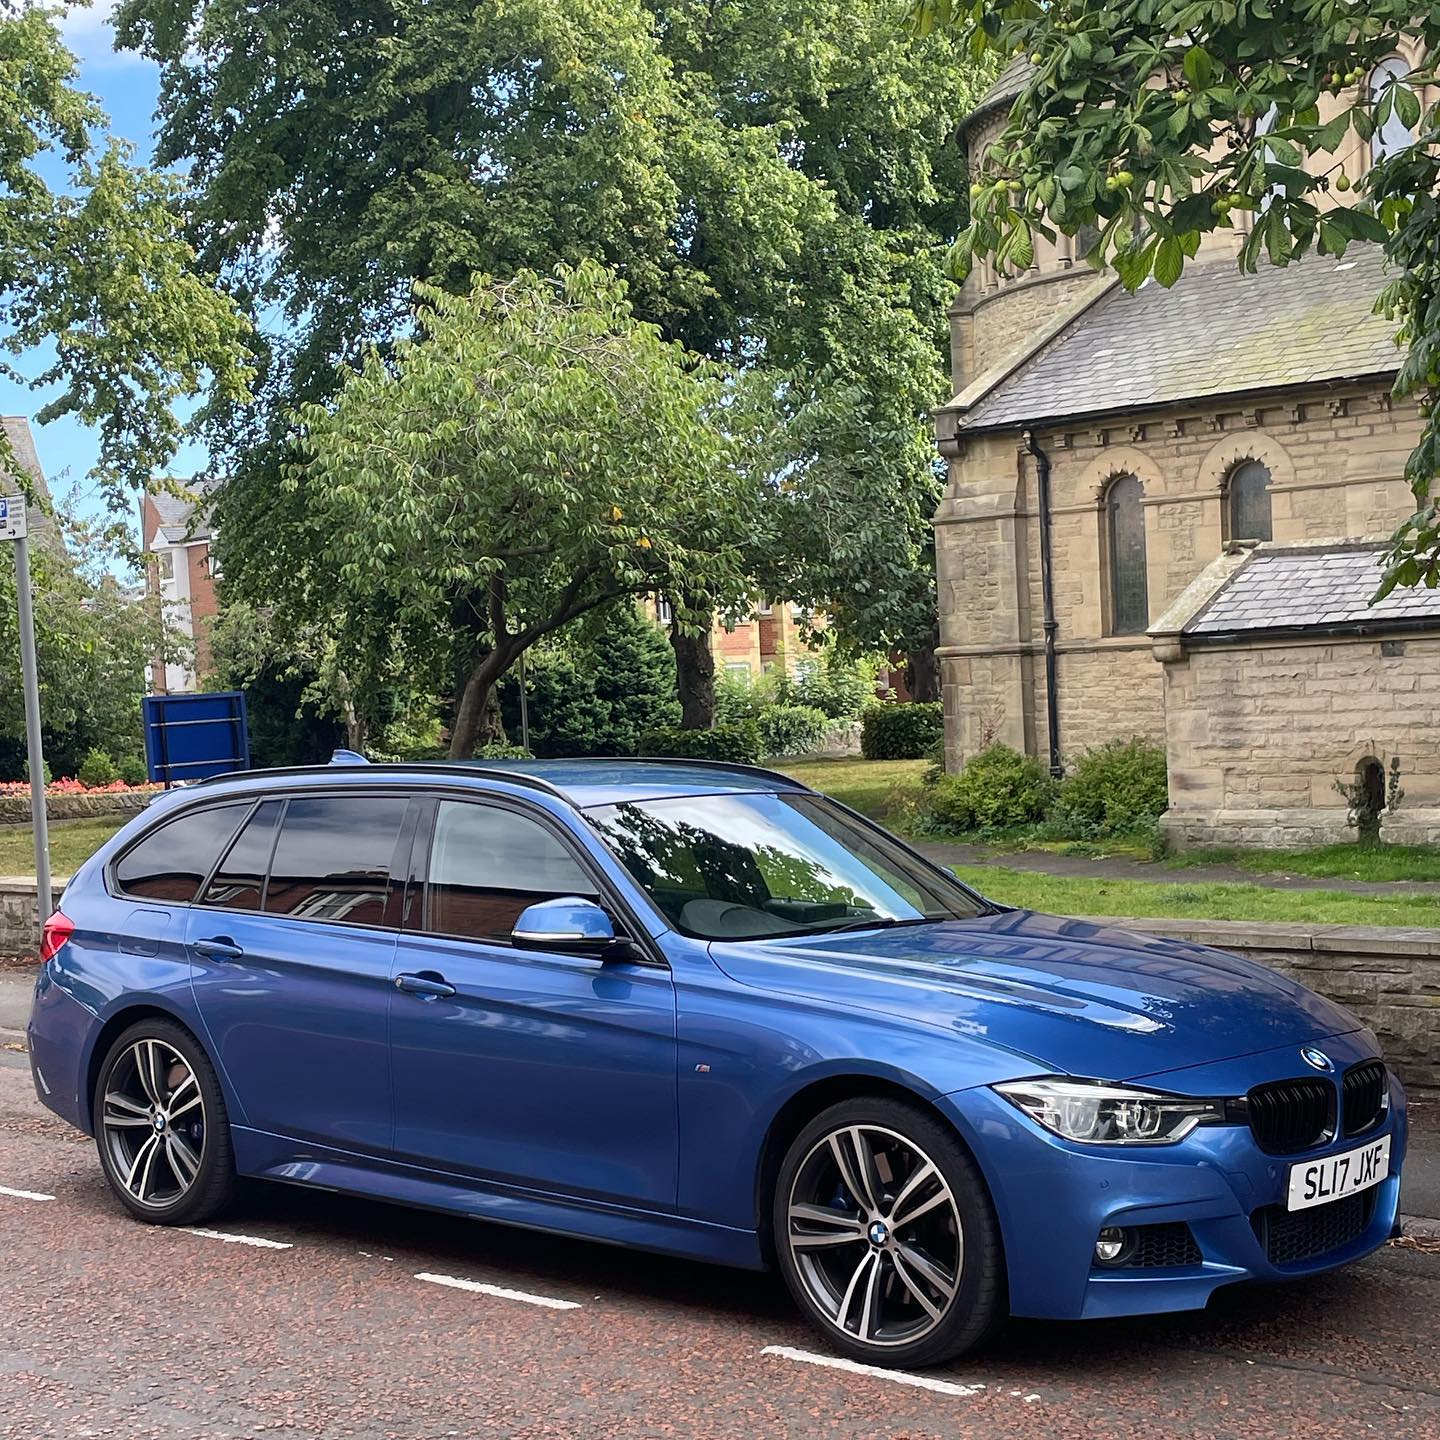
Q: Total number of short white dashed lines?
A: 4